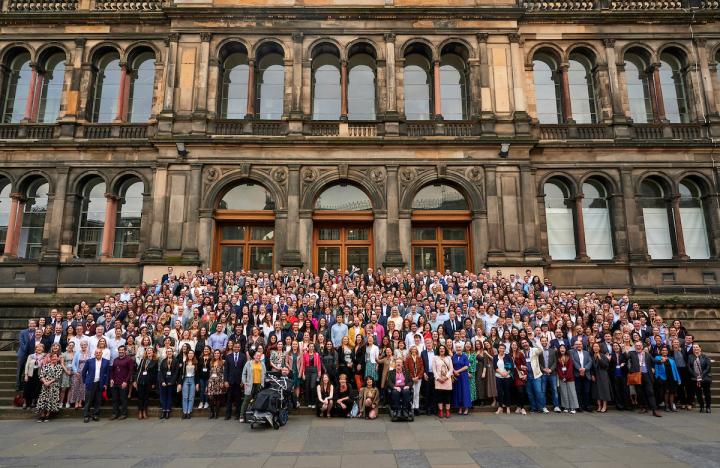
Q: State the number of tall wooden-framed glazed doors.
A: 3